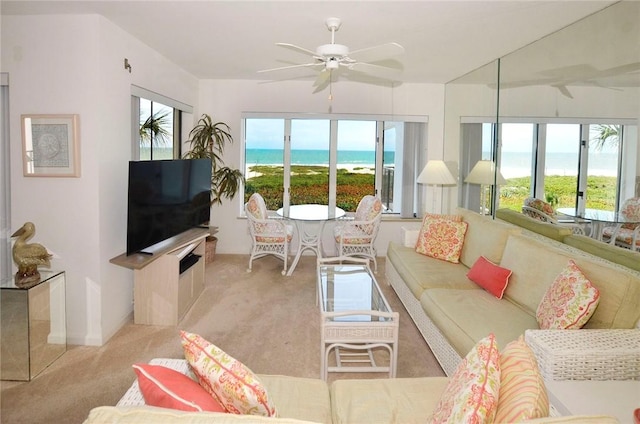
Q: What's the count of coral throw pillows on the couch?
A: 2